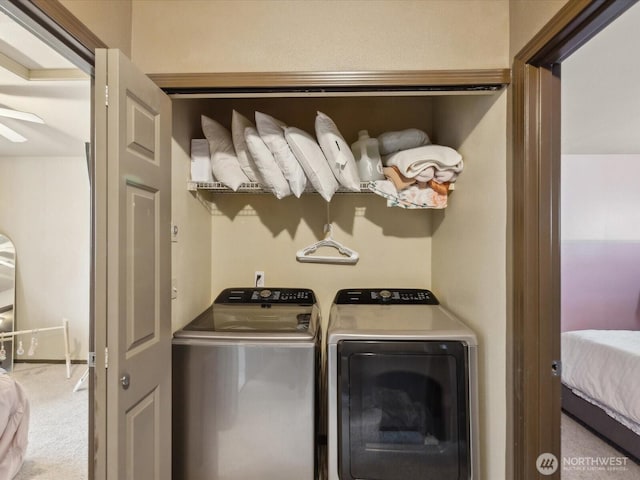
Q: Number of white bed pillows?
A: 6